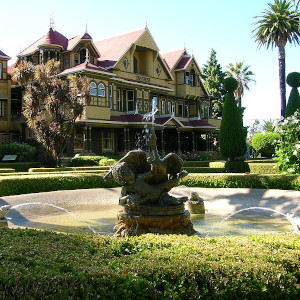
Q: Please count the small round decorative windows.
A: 2